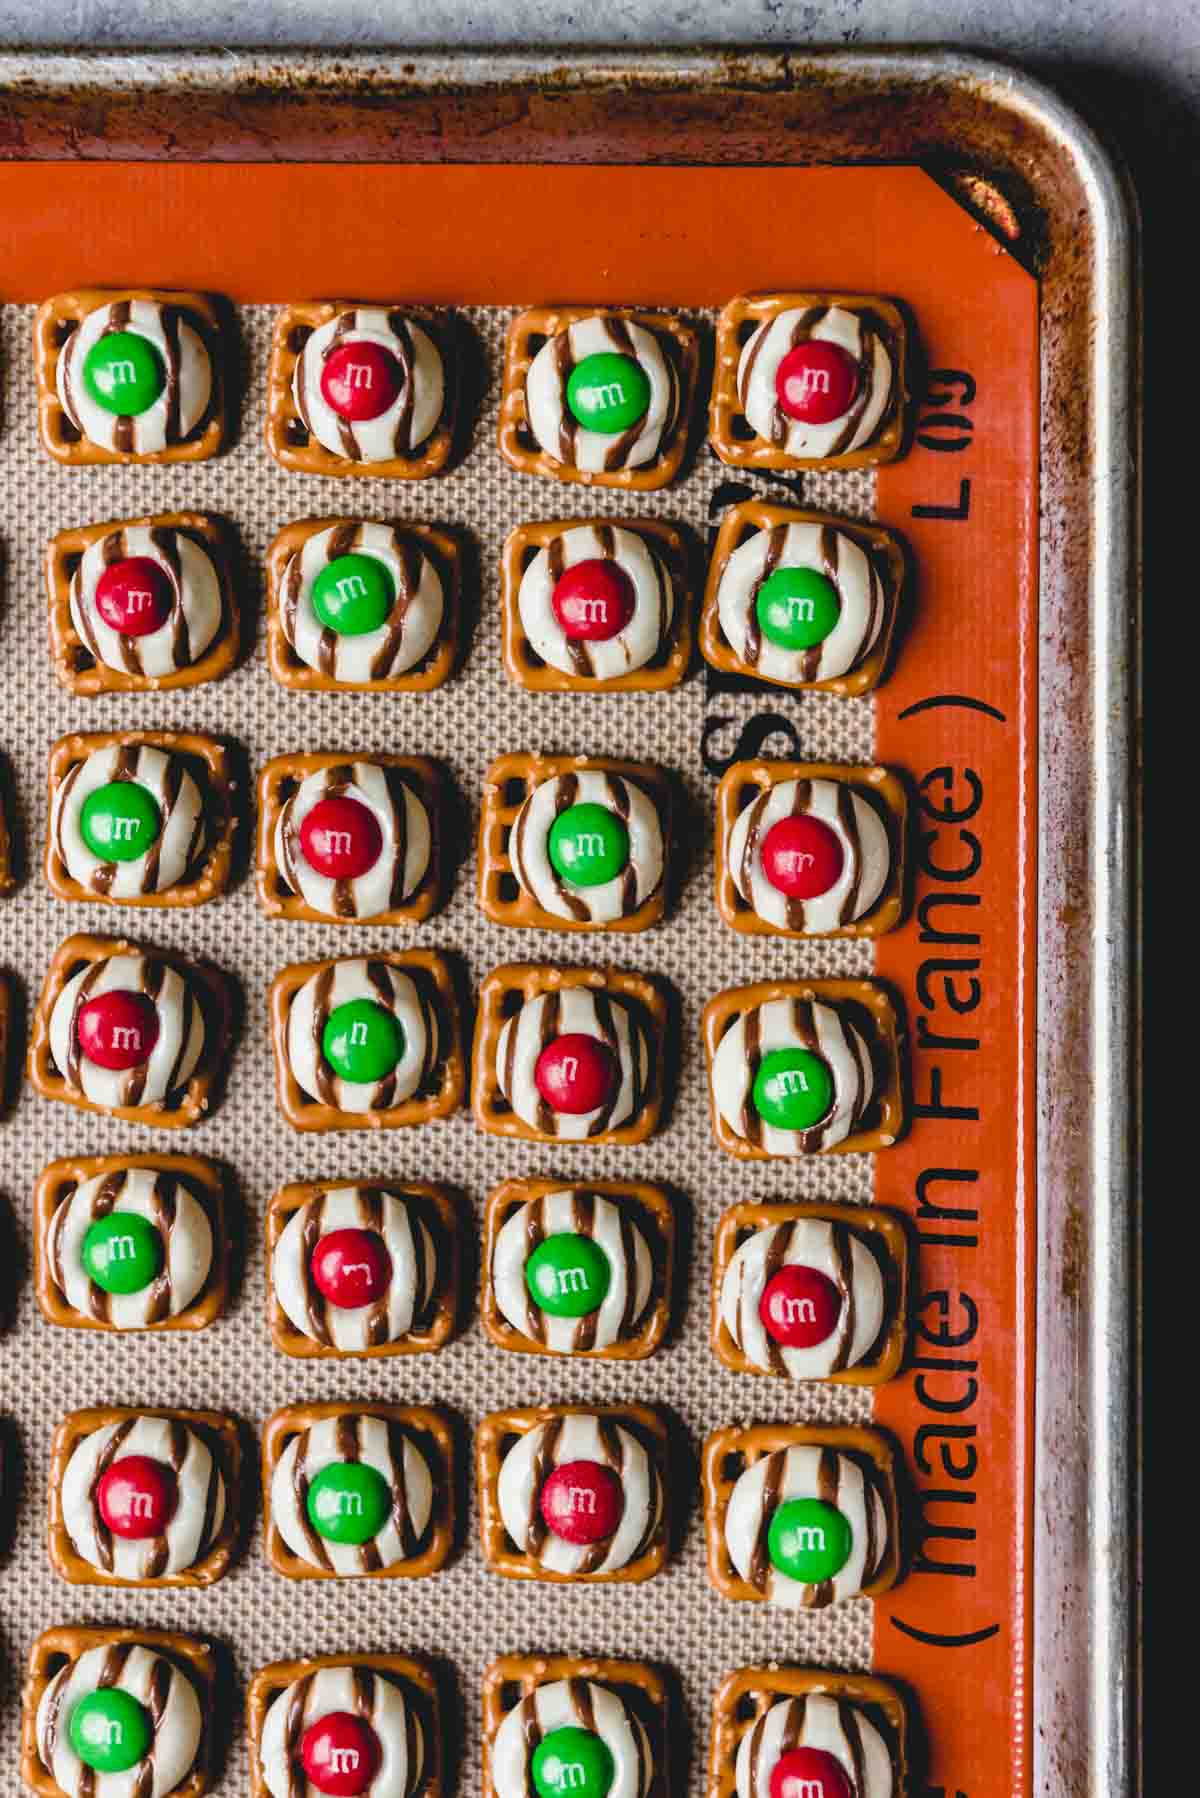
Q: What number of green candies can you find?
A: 14